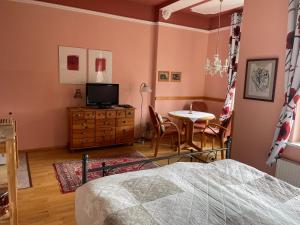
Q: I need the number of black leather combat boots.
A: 0